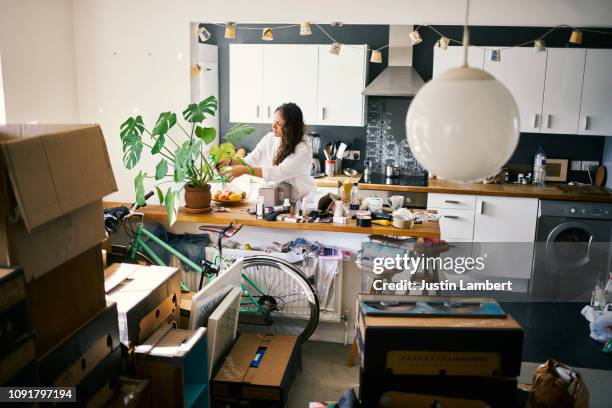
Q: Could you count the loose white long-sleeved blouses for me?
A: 1